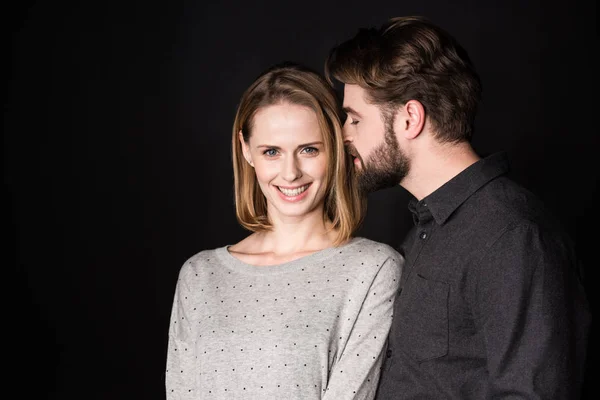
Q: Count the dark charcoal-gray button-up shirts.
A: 1